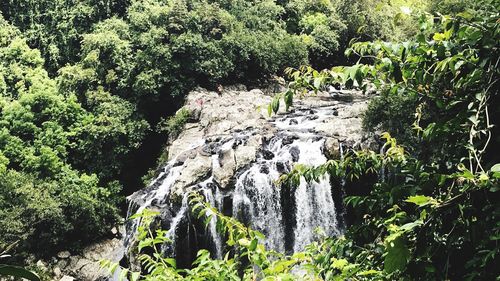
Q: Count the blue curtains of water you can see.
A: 0